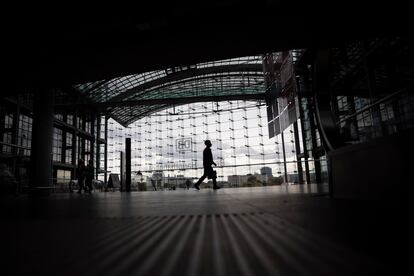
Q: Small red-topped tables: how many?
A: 0